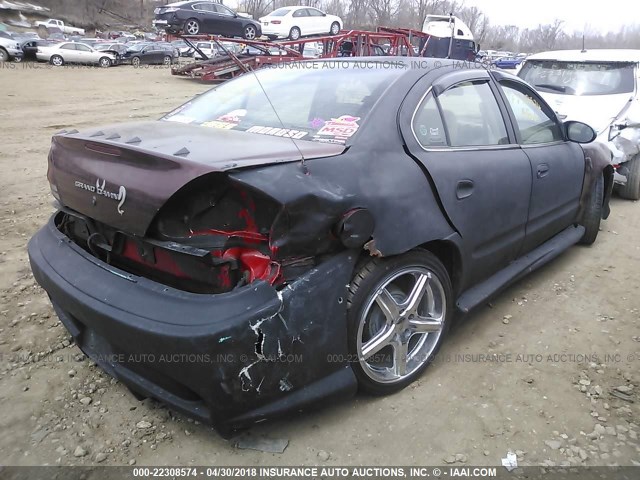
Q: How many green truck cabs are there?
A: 0